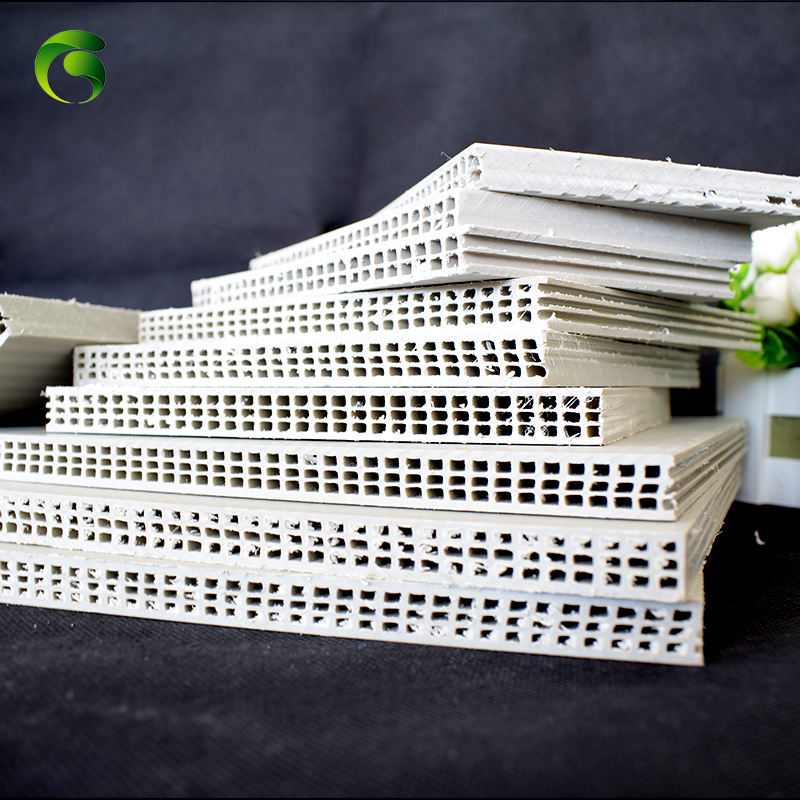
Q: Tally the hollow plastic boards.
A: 10